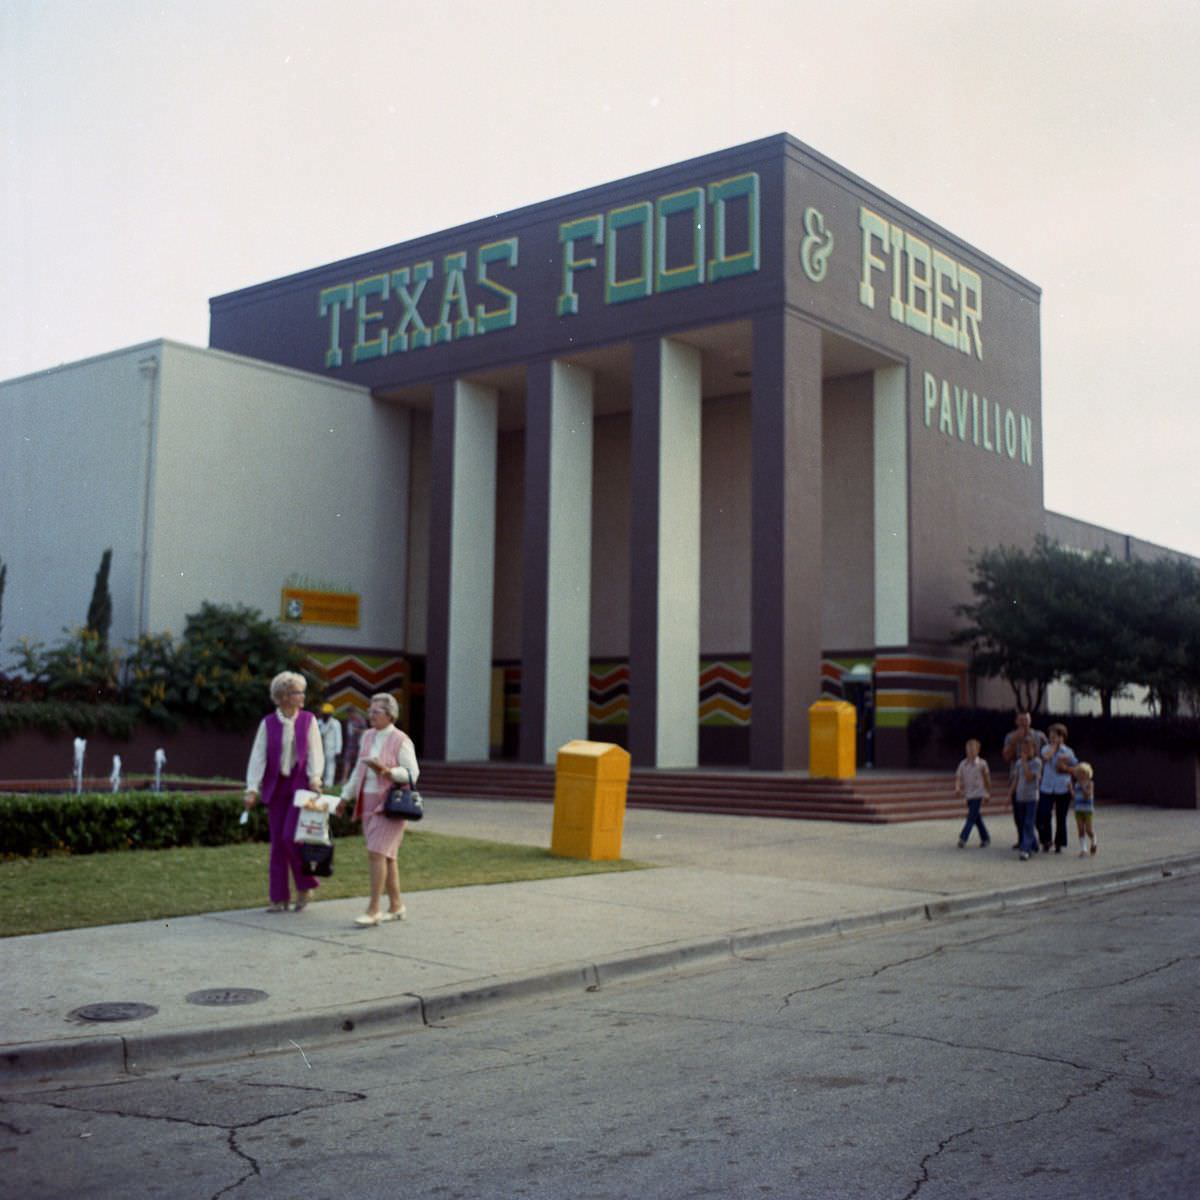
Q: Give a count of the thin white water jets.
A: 3